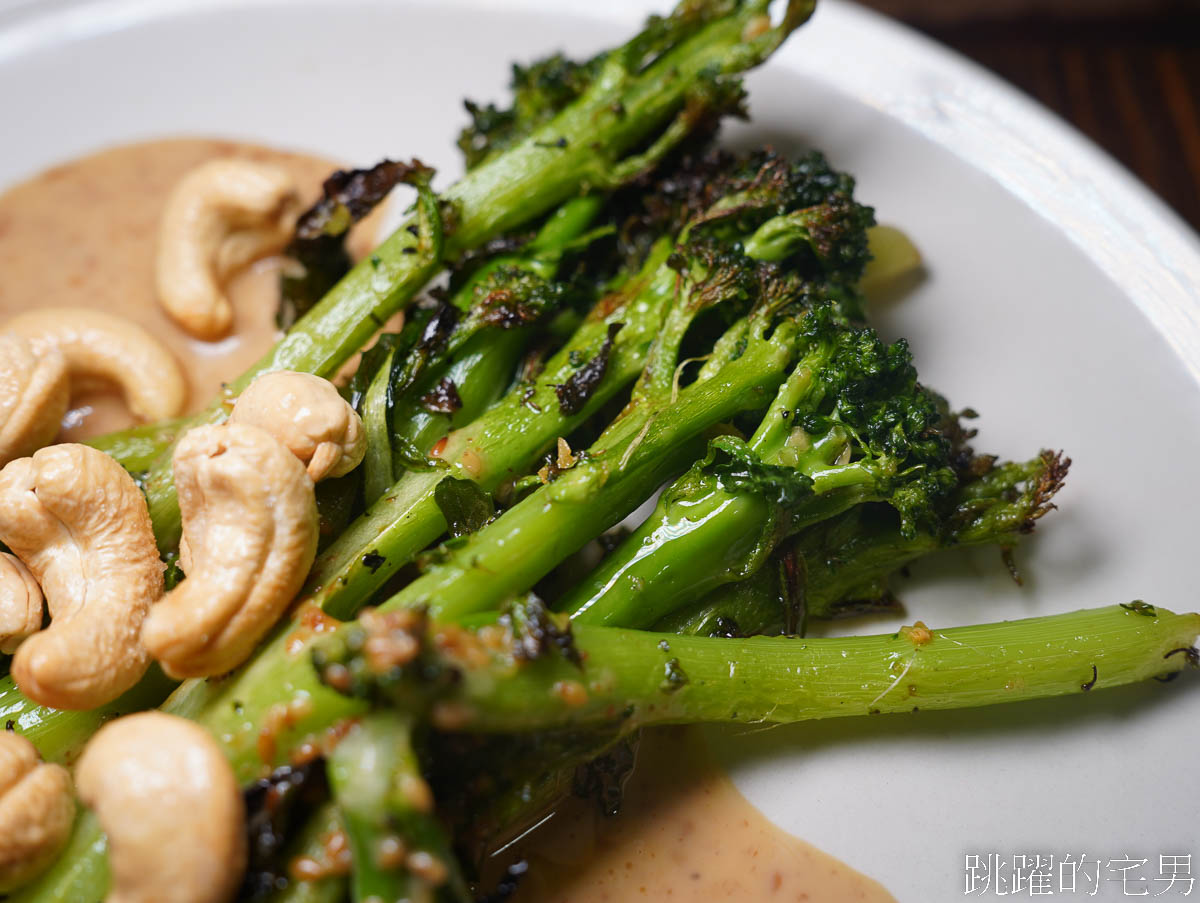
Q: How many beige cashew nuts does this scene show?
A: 9